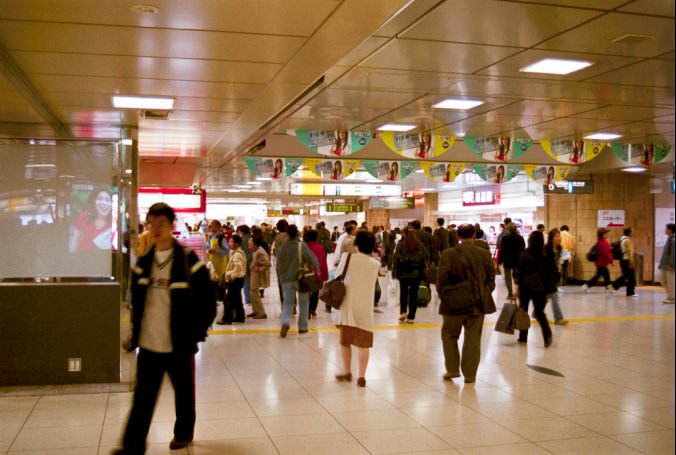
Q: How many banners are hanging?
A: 11